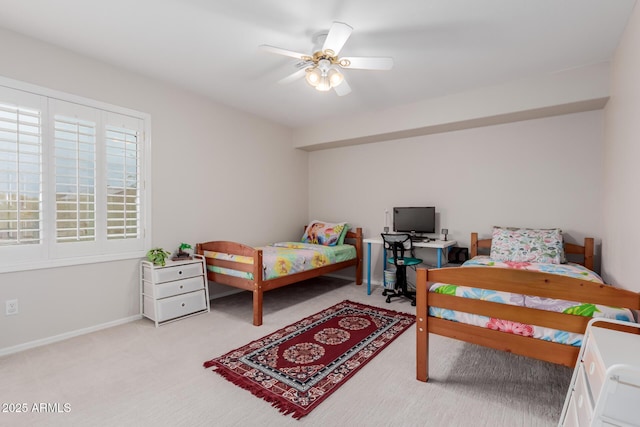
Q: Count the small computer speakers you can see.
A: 2